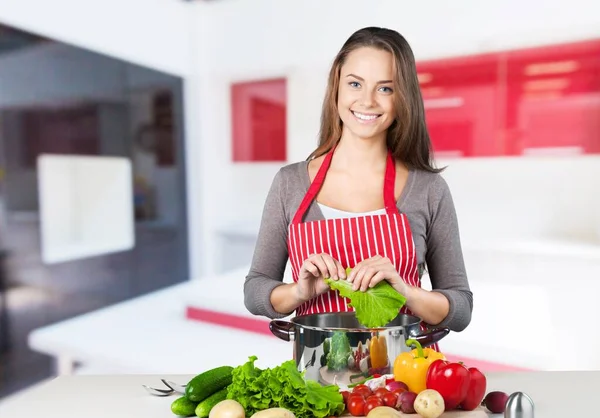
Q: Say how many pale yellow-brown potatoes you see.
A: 4